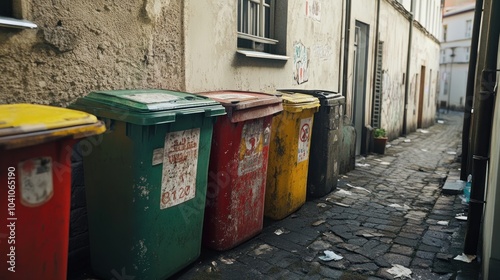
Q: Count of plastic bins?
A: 5